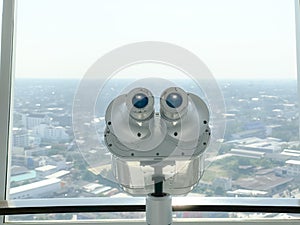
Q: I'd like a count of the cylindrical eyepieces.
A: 2